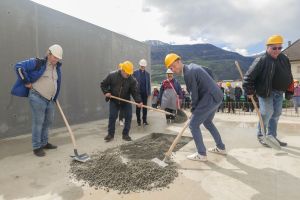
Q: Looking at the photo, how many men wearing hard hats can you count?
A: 5